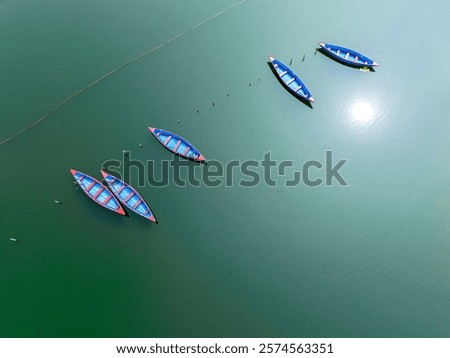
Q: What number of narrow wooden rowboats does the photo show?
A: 5